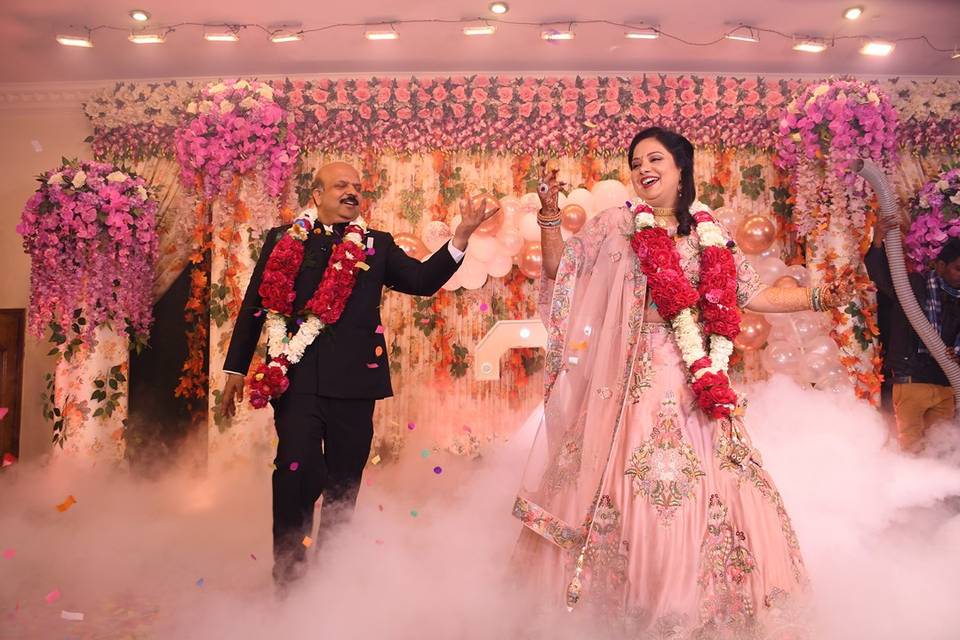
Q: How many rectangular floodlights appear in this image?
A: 11